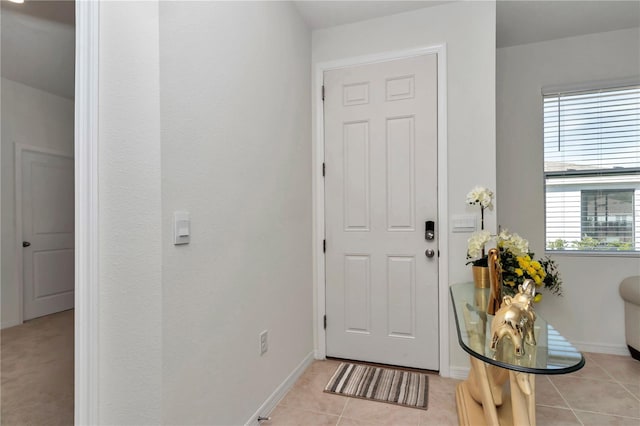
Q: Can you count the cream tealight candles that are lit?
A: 0